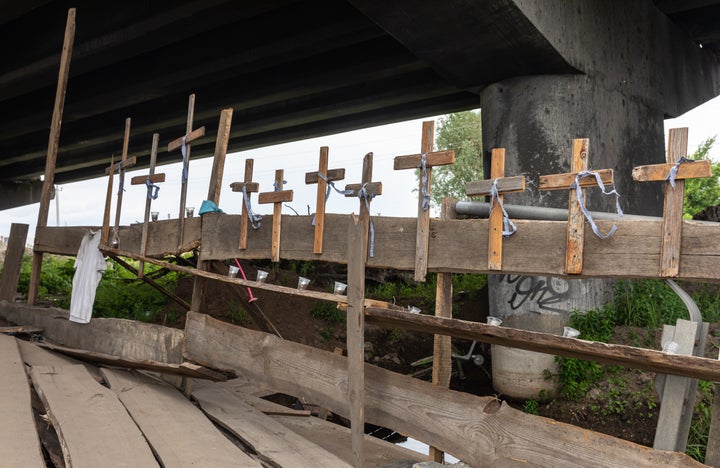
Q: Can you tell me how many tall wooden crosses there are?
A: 11